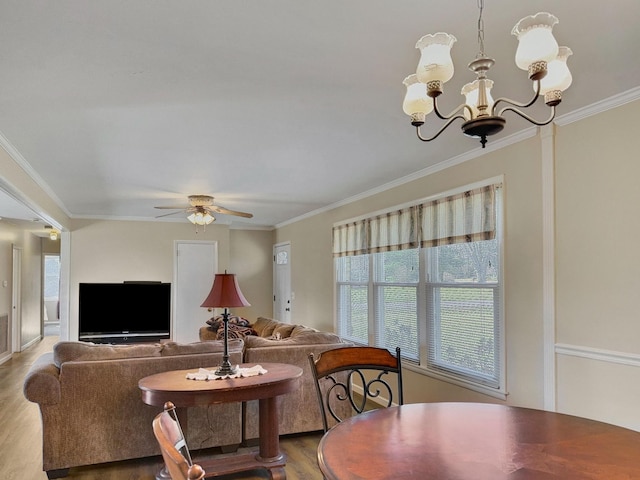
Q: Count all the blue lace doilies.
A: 0